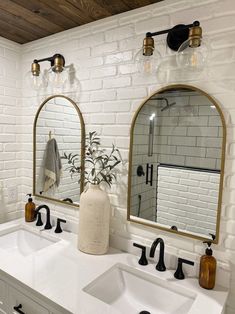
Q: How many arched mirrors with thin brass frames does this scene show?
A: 2